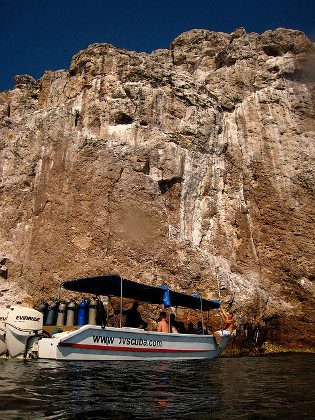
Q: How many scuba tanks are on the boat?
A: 6